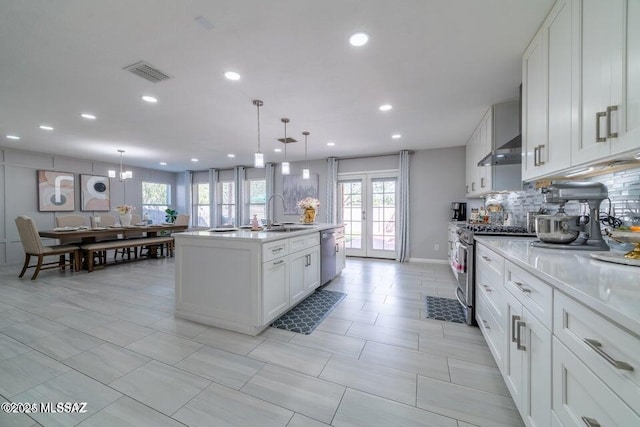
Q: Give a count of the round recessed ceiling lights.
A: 13